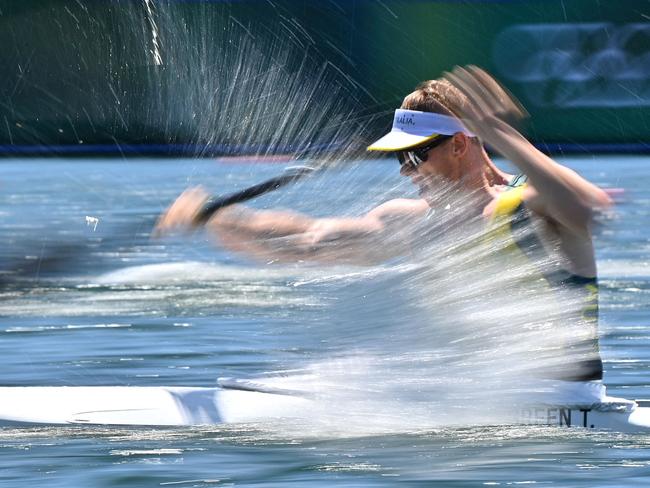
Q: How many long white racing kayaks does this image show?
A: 1